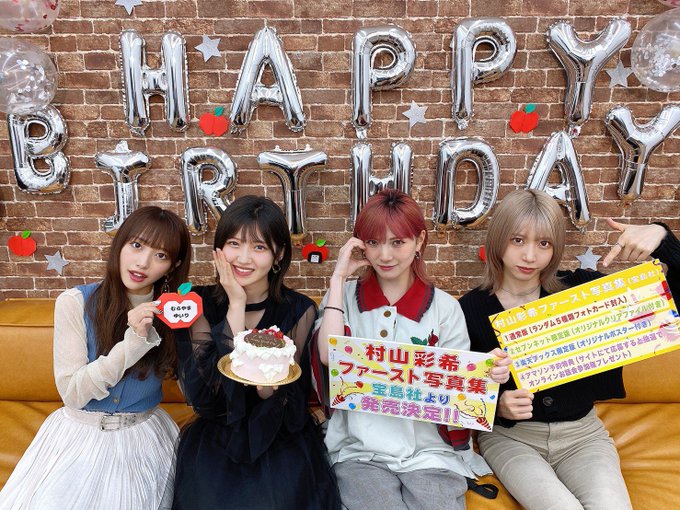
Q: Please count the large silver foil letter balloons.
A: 13